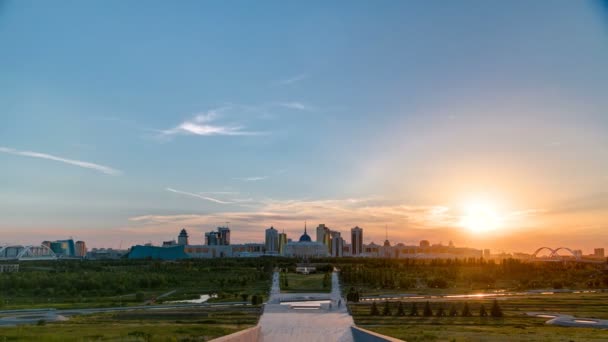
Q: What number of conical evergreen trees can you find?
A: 10